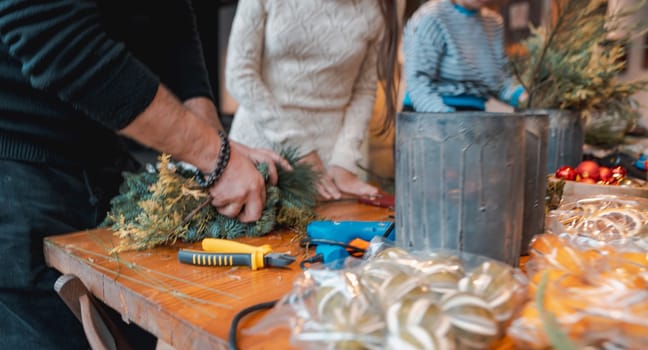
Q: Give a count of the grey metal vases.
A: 3